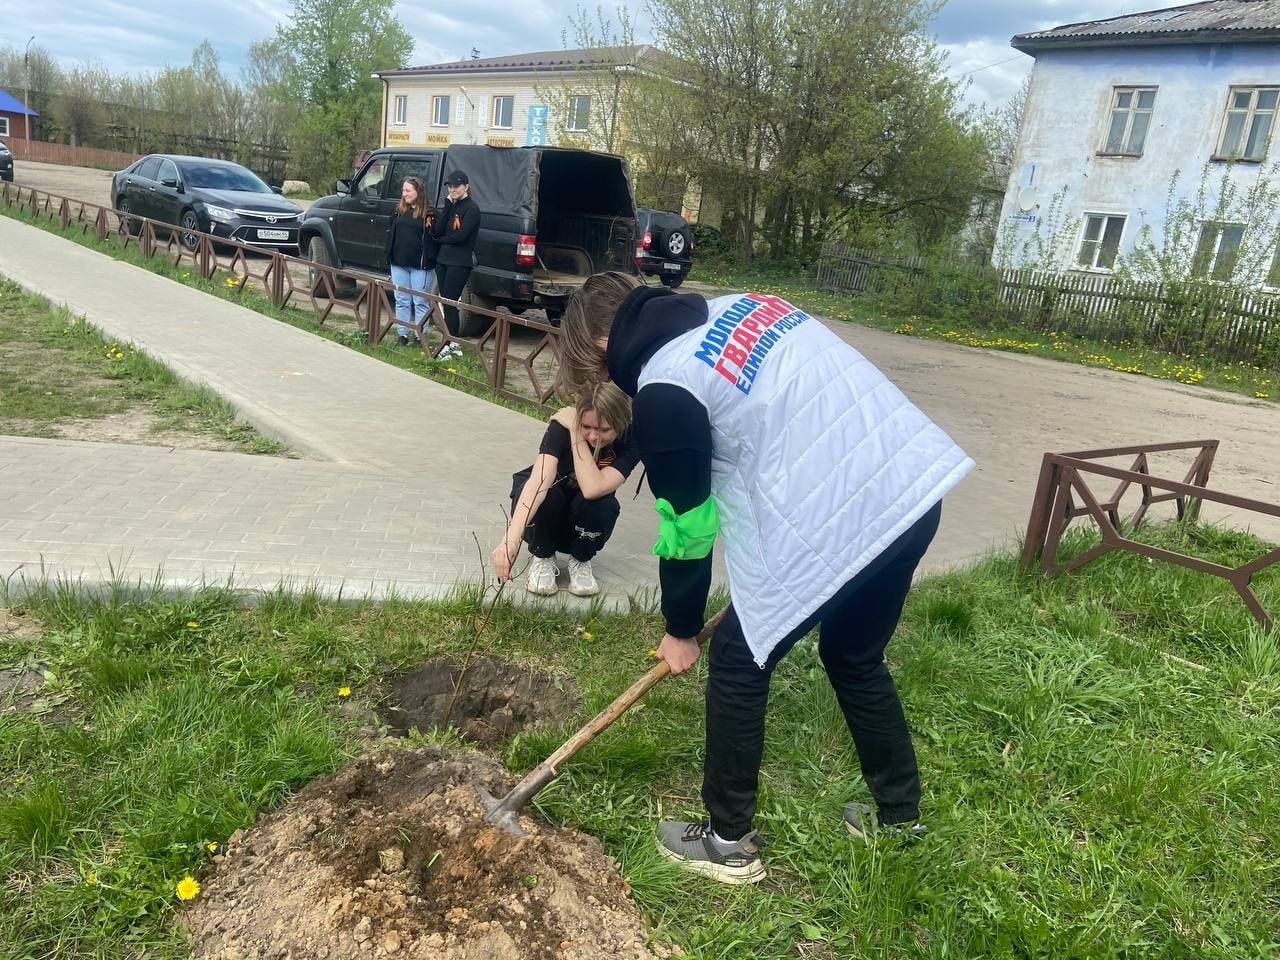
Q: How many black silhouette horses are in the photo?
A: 0